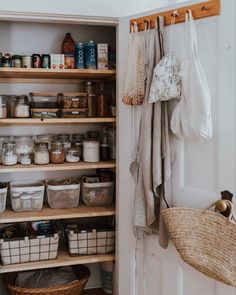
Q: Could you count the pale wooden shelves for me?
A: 5